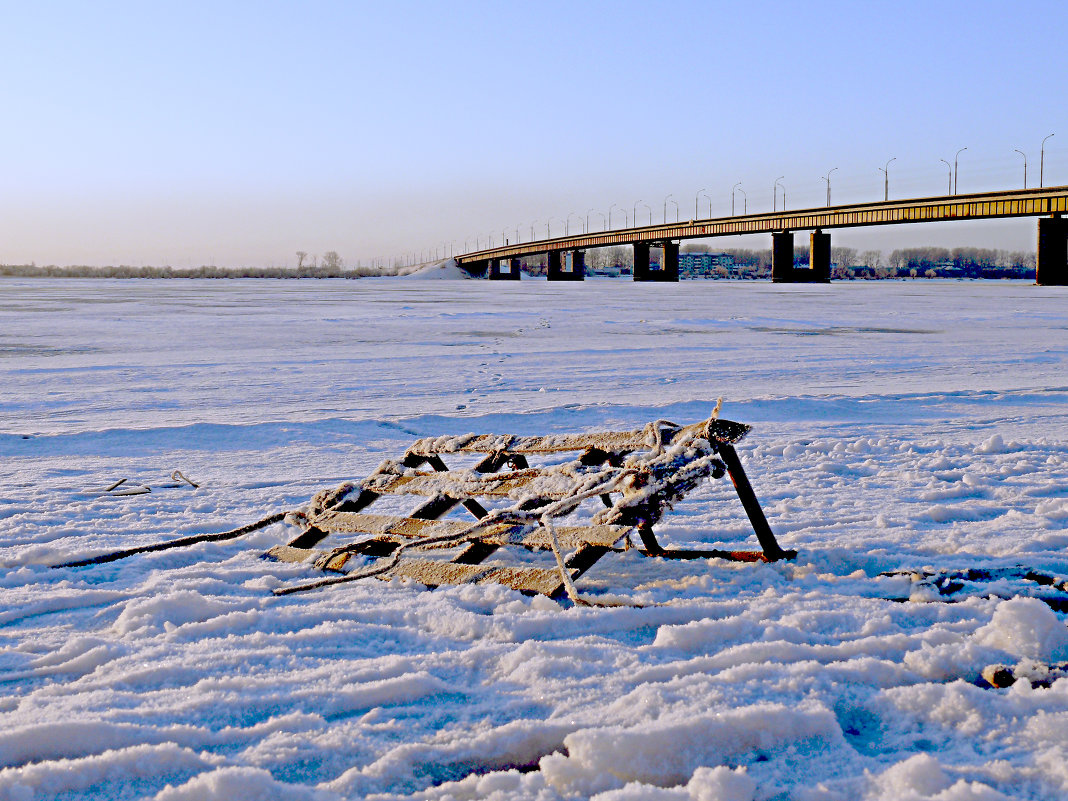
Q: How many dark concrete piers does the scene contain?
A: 5